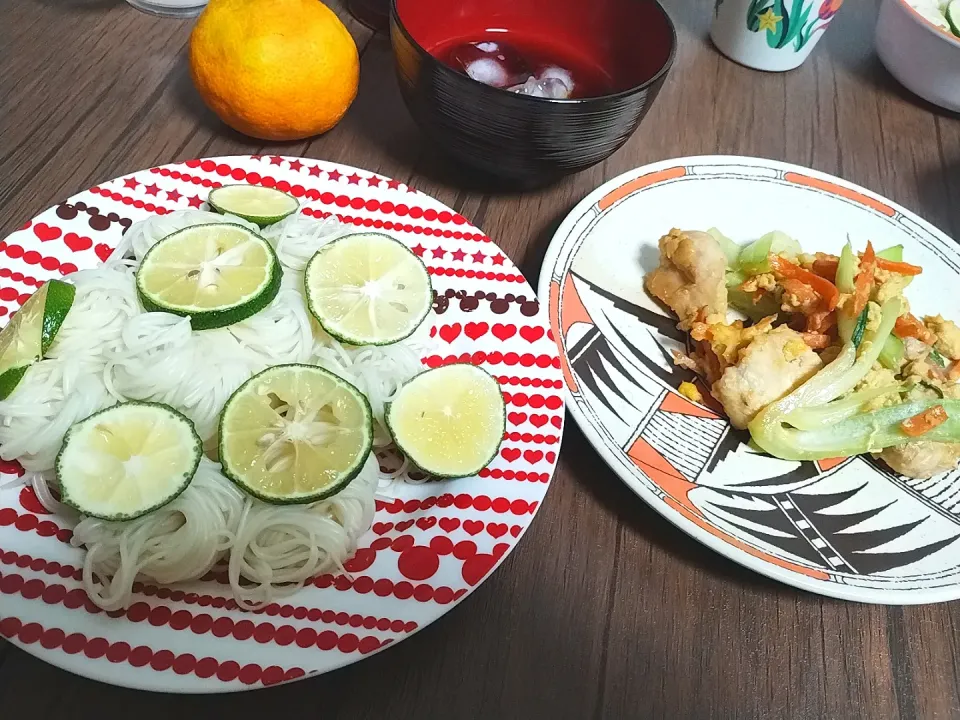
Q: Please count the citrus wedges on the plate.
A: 7